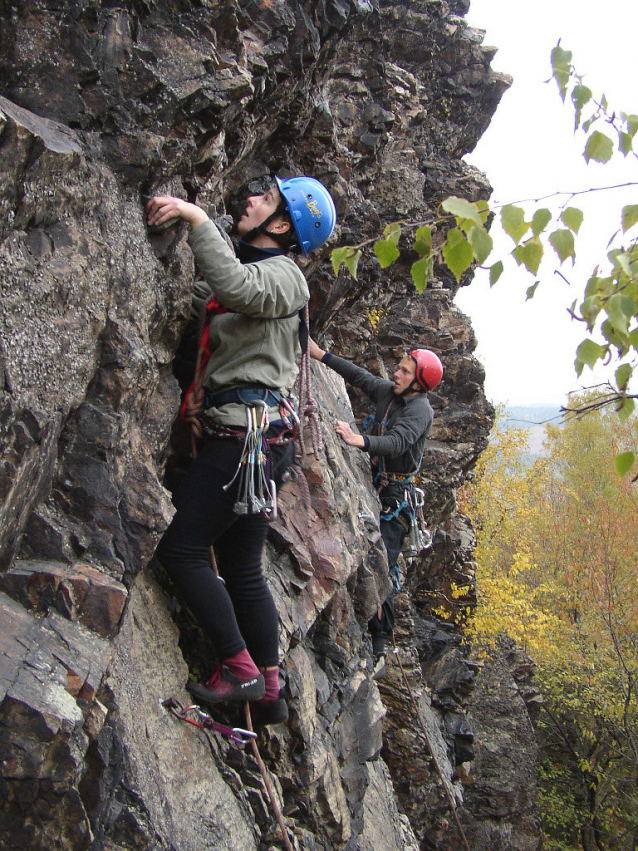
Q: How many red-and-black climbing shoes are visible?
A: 2